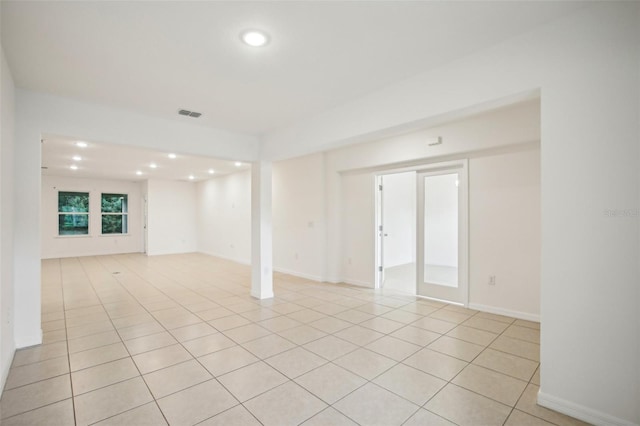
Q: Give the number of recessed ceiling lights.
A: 10